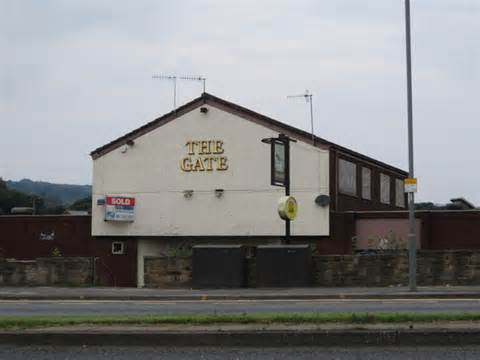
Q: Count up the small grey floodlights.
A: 2